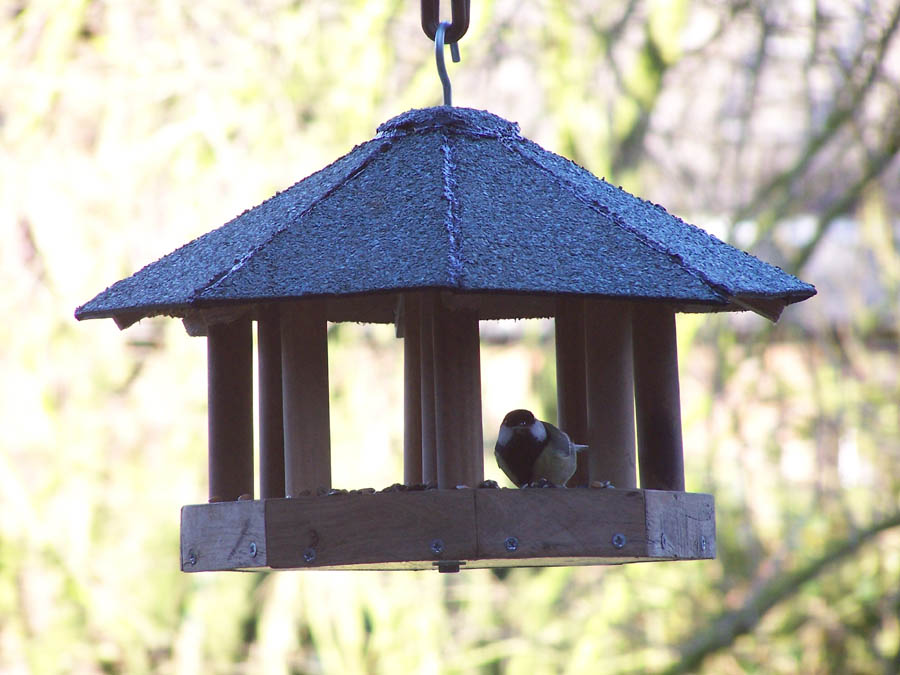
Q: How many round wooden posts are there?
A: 9